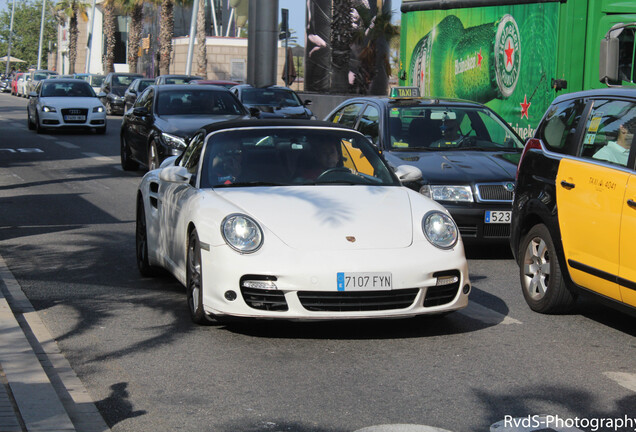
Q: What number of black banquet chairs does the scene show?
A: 0